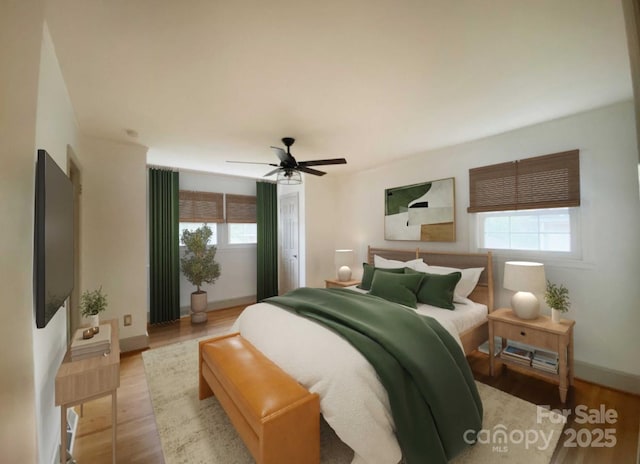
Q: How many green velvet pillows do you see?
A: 3